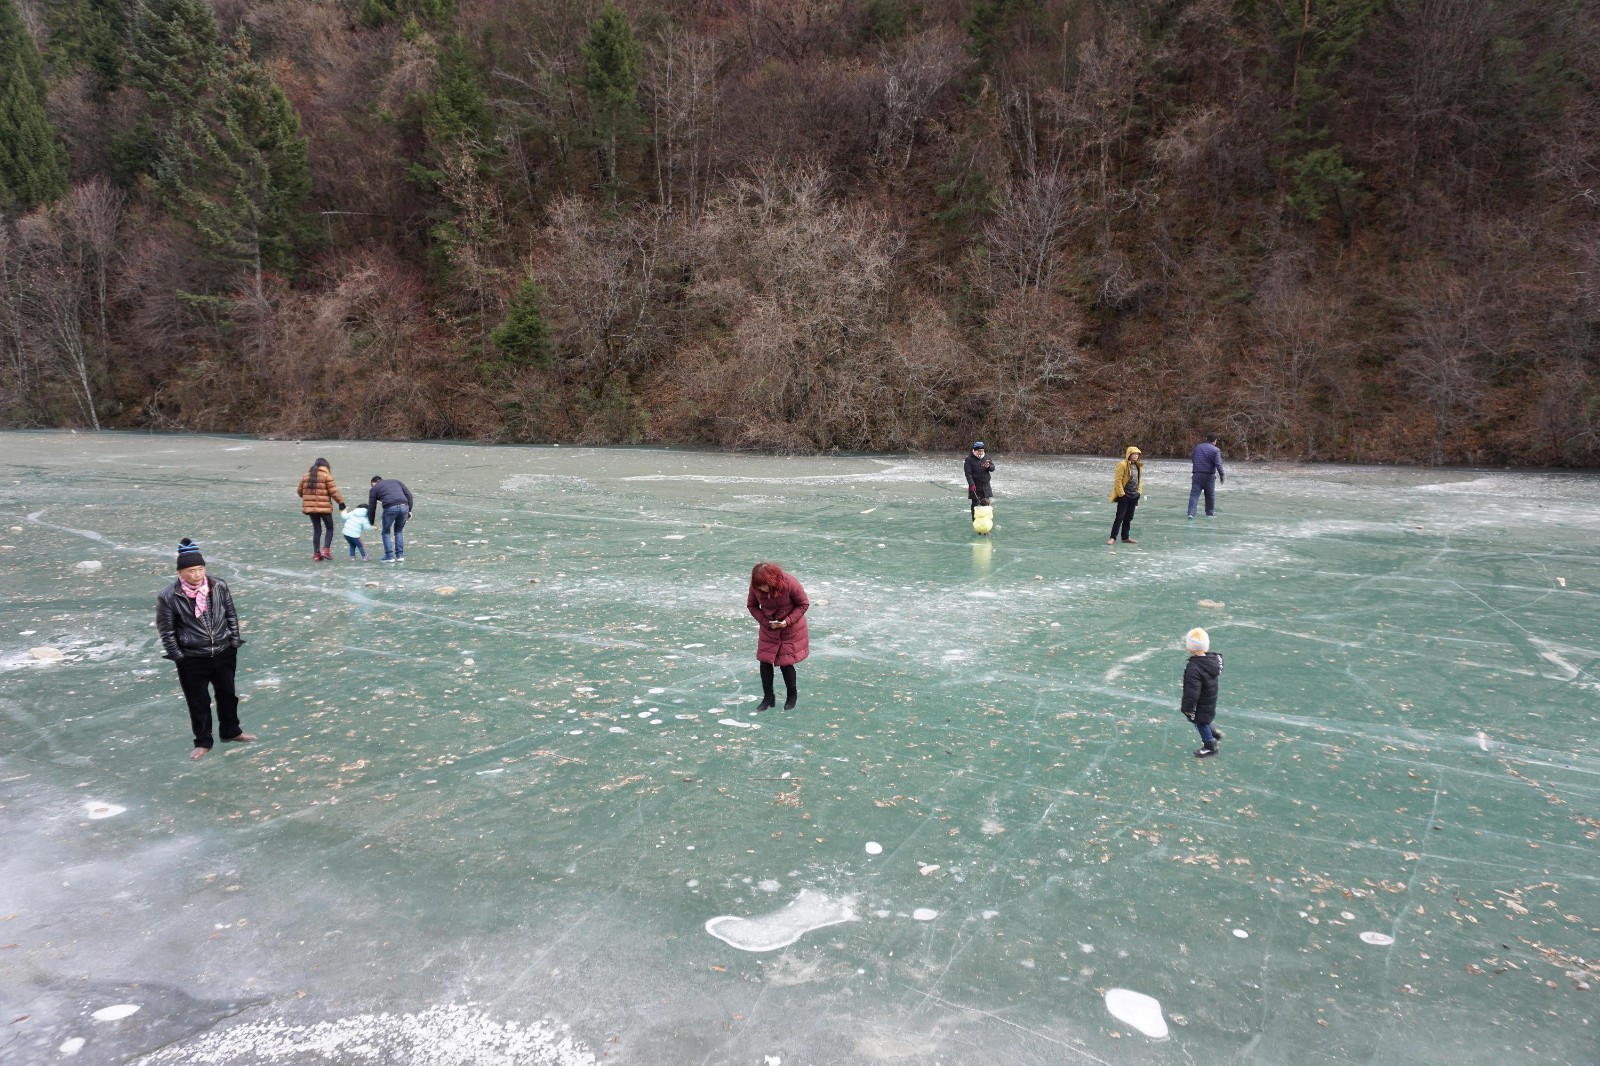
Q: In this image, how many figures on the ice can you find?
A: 10